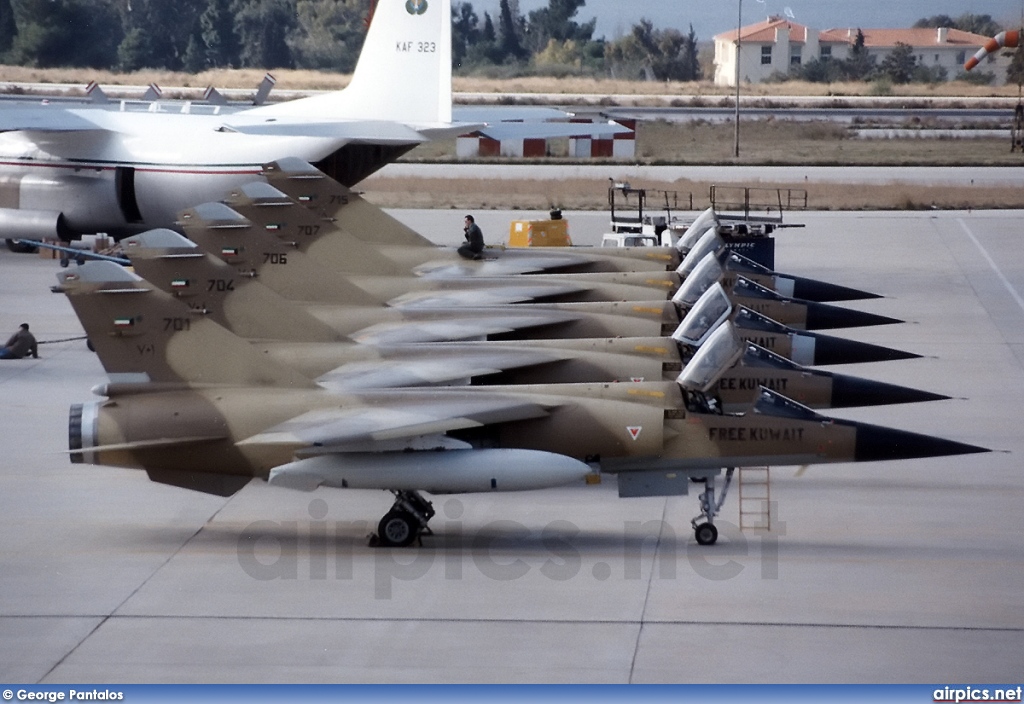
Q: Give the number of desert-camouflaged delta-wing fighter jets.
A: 5